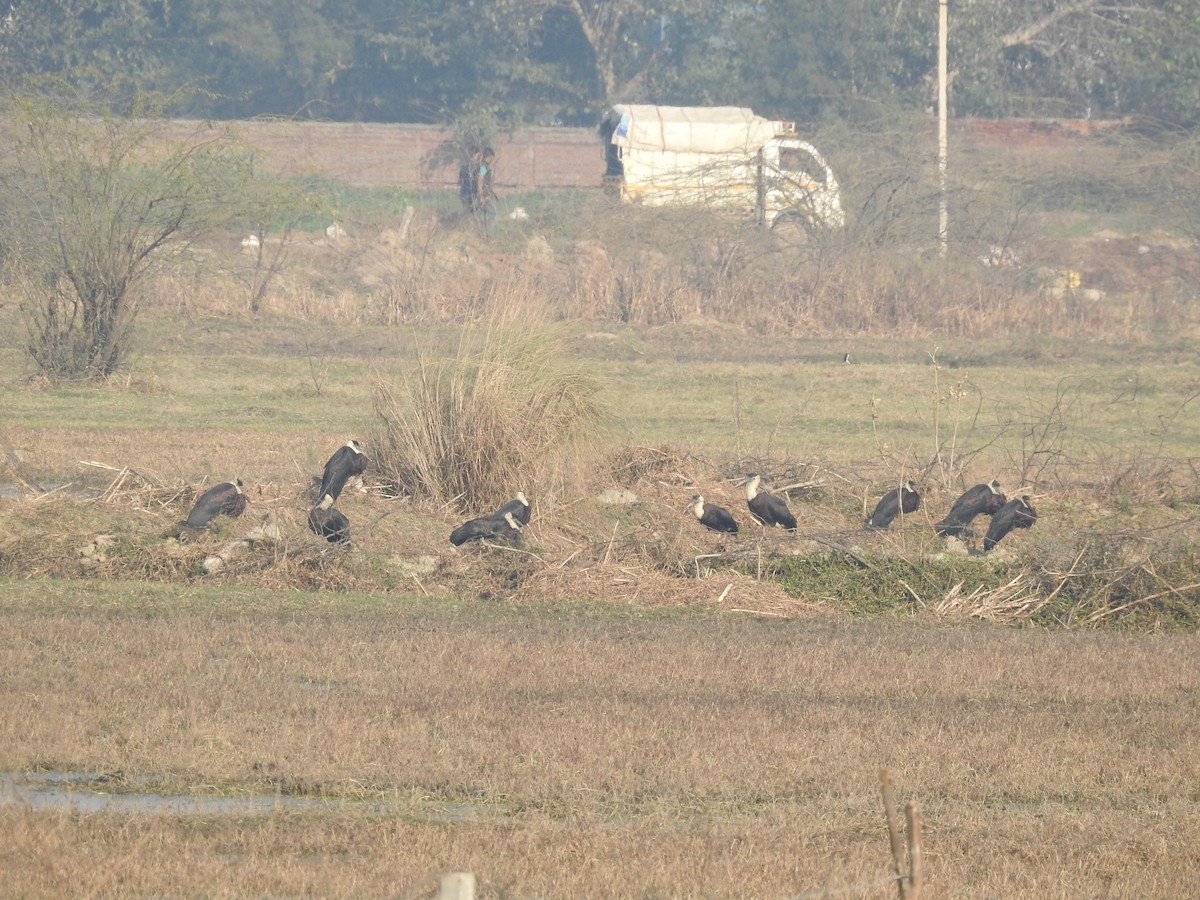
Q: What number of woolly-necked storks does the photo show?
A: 10